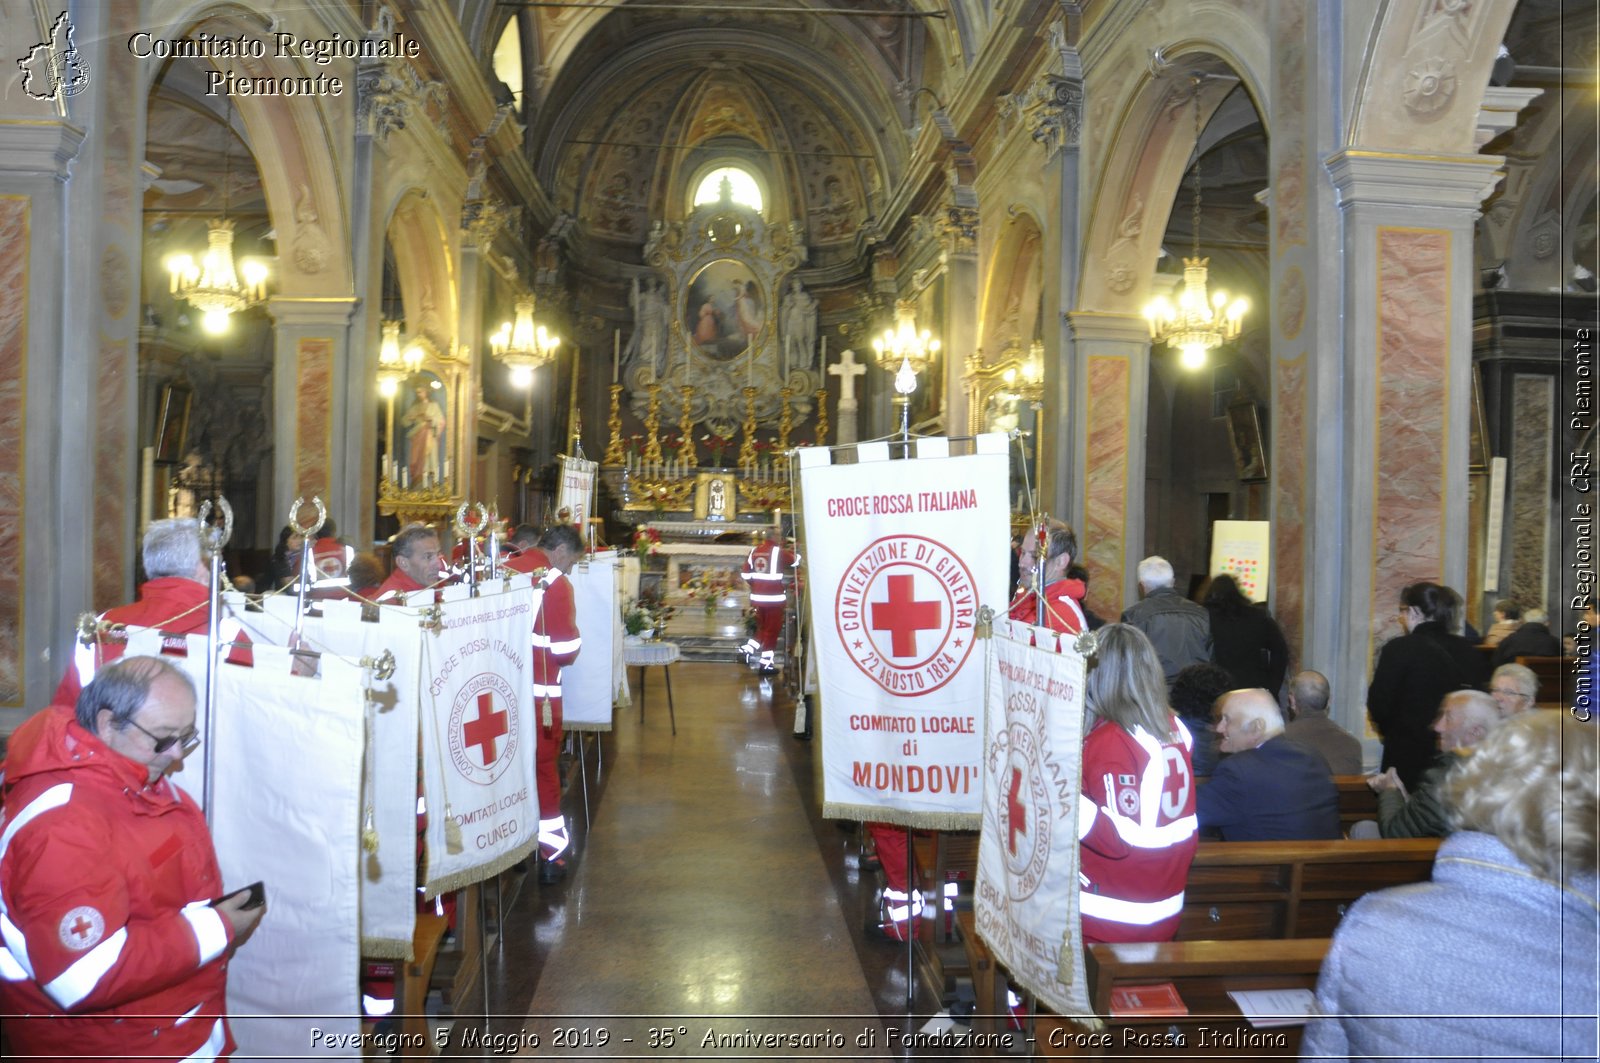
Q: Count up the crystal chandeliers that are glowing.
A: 6